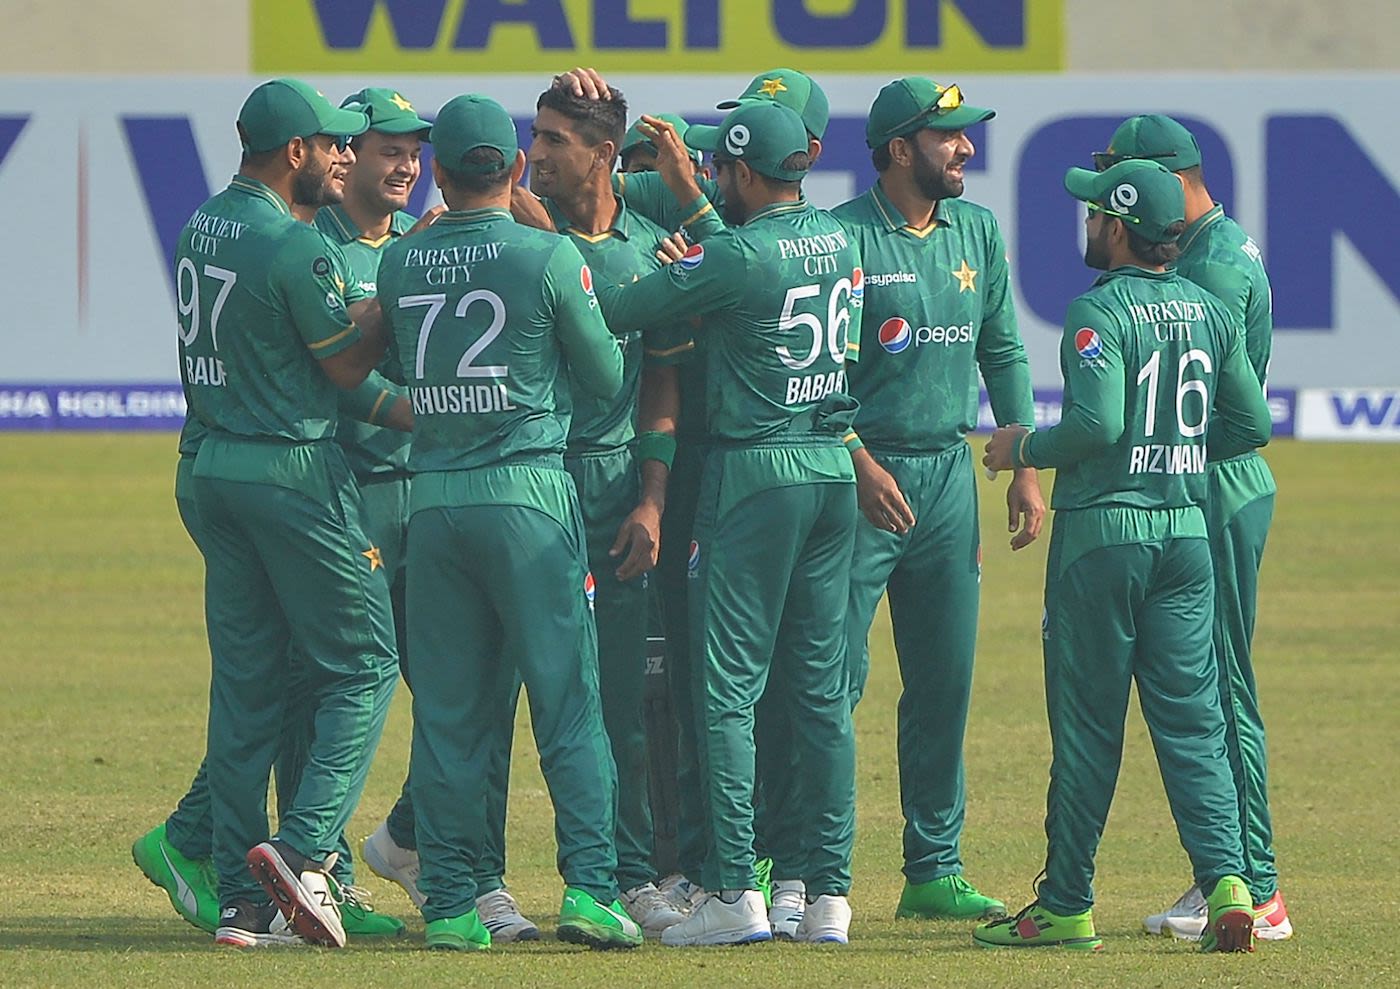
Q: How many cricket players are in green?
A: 11